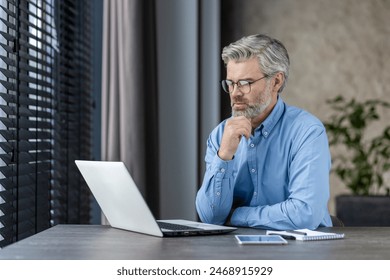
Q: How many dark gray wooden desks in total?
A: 1